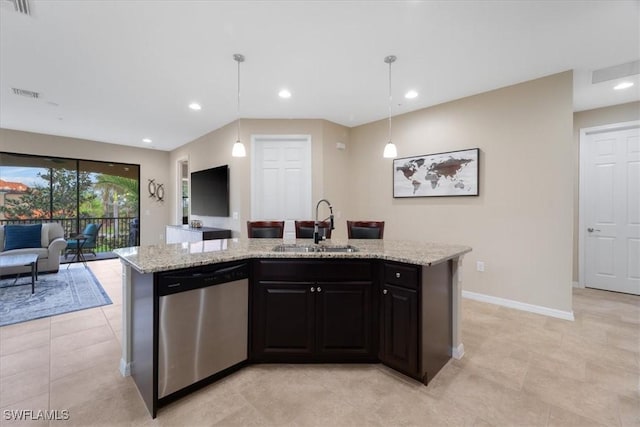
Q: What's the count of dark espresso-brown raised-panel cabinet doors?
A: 3